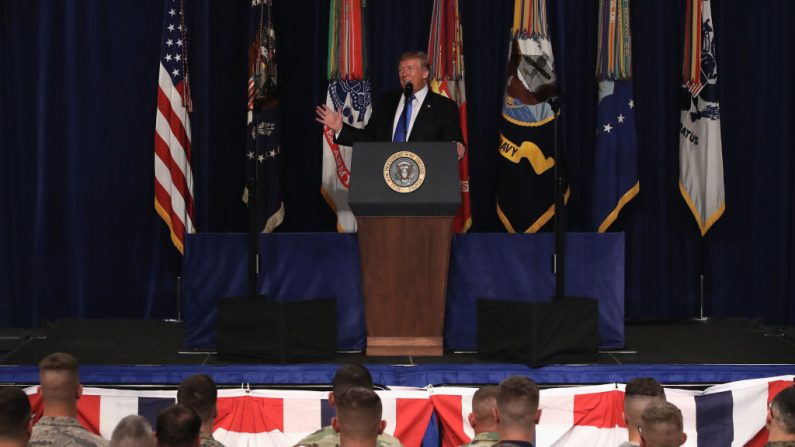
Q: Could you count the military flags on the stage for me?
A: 5